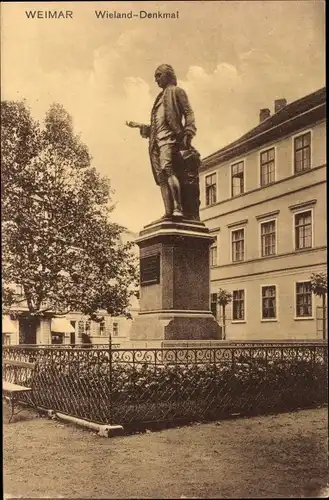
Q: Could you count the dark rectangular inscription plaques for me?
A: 1